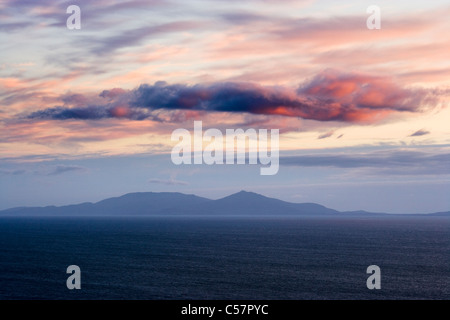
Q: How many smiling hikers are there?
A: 0